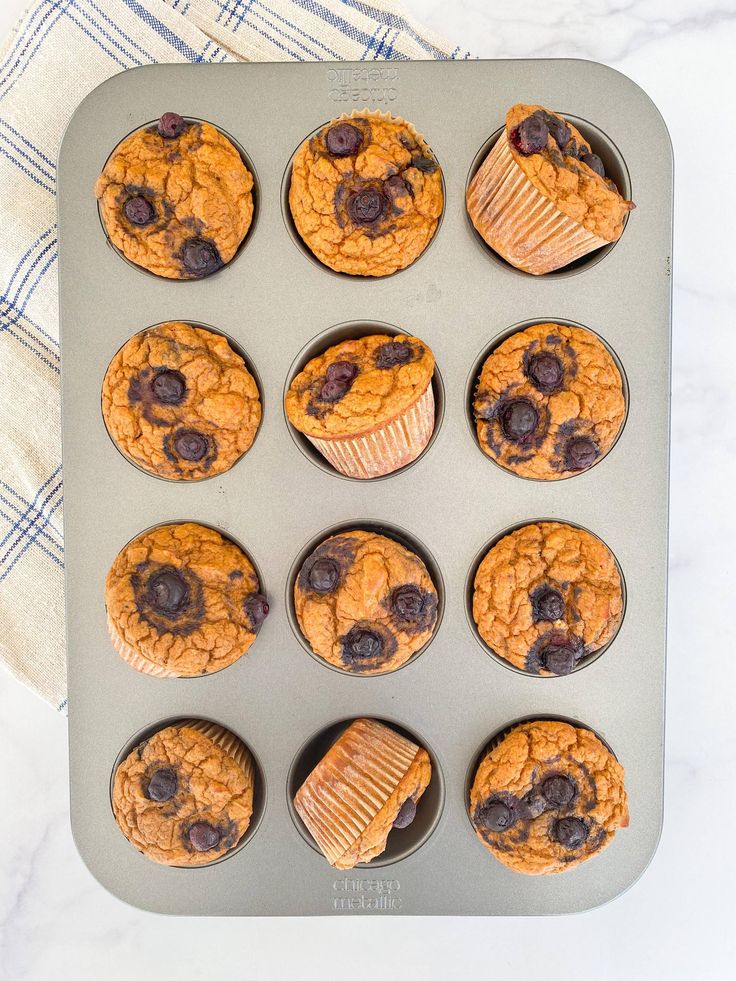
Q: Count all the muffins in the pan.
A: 12